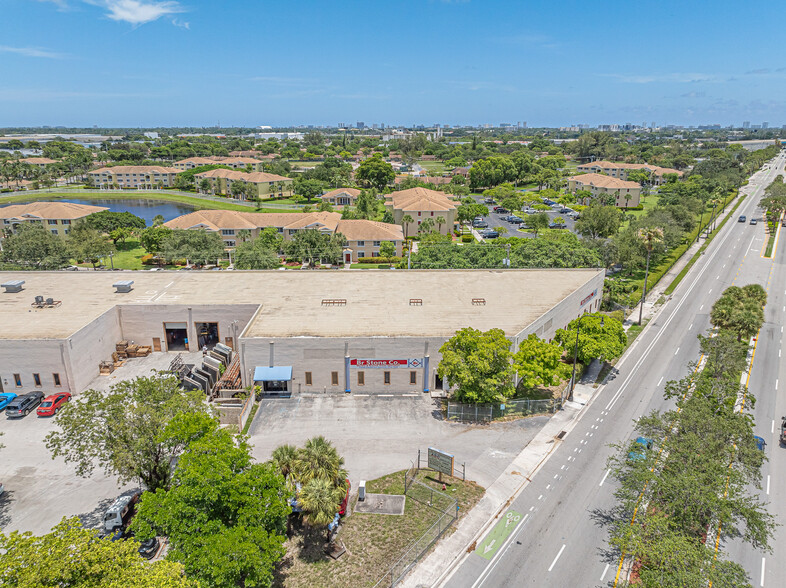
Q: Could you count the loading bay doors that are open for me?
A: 2